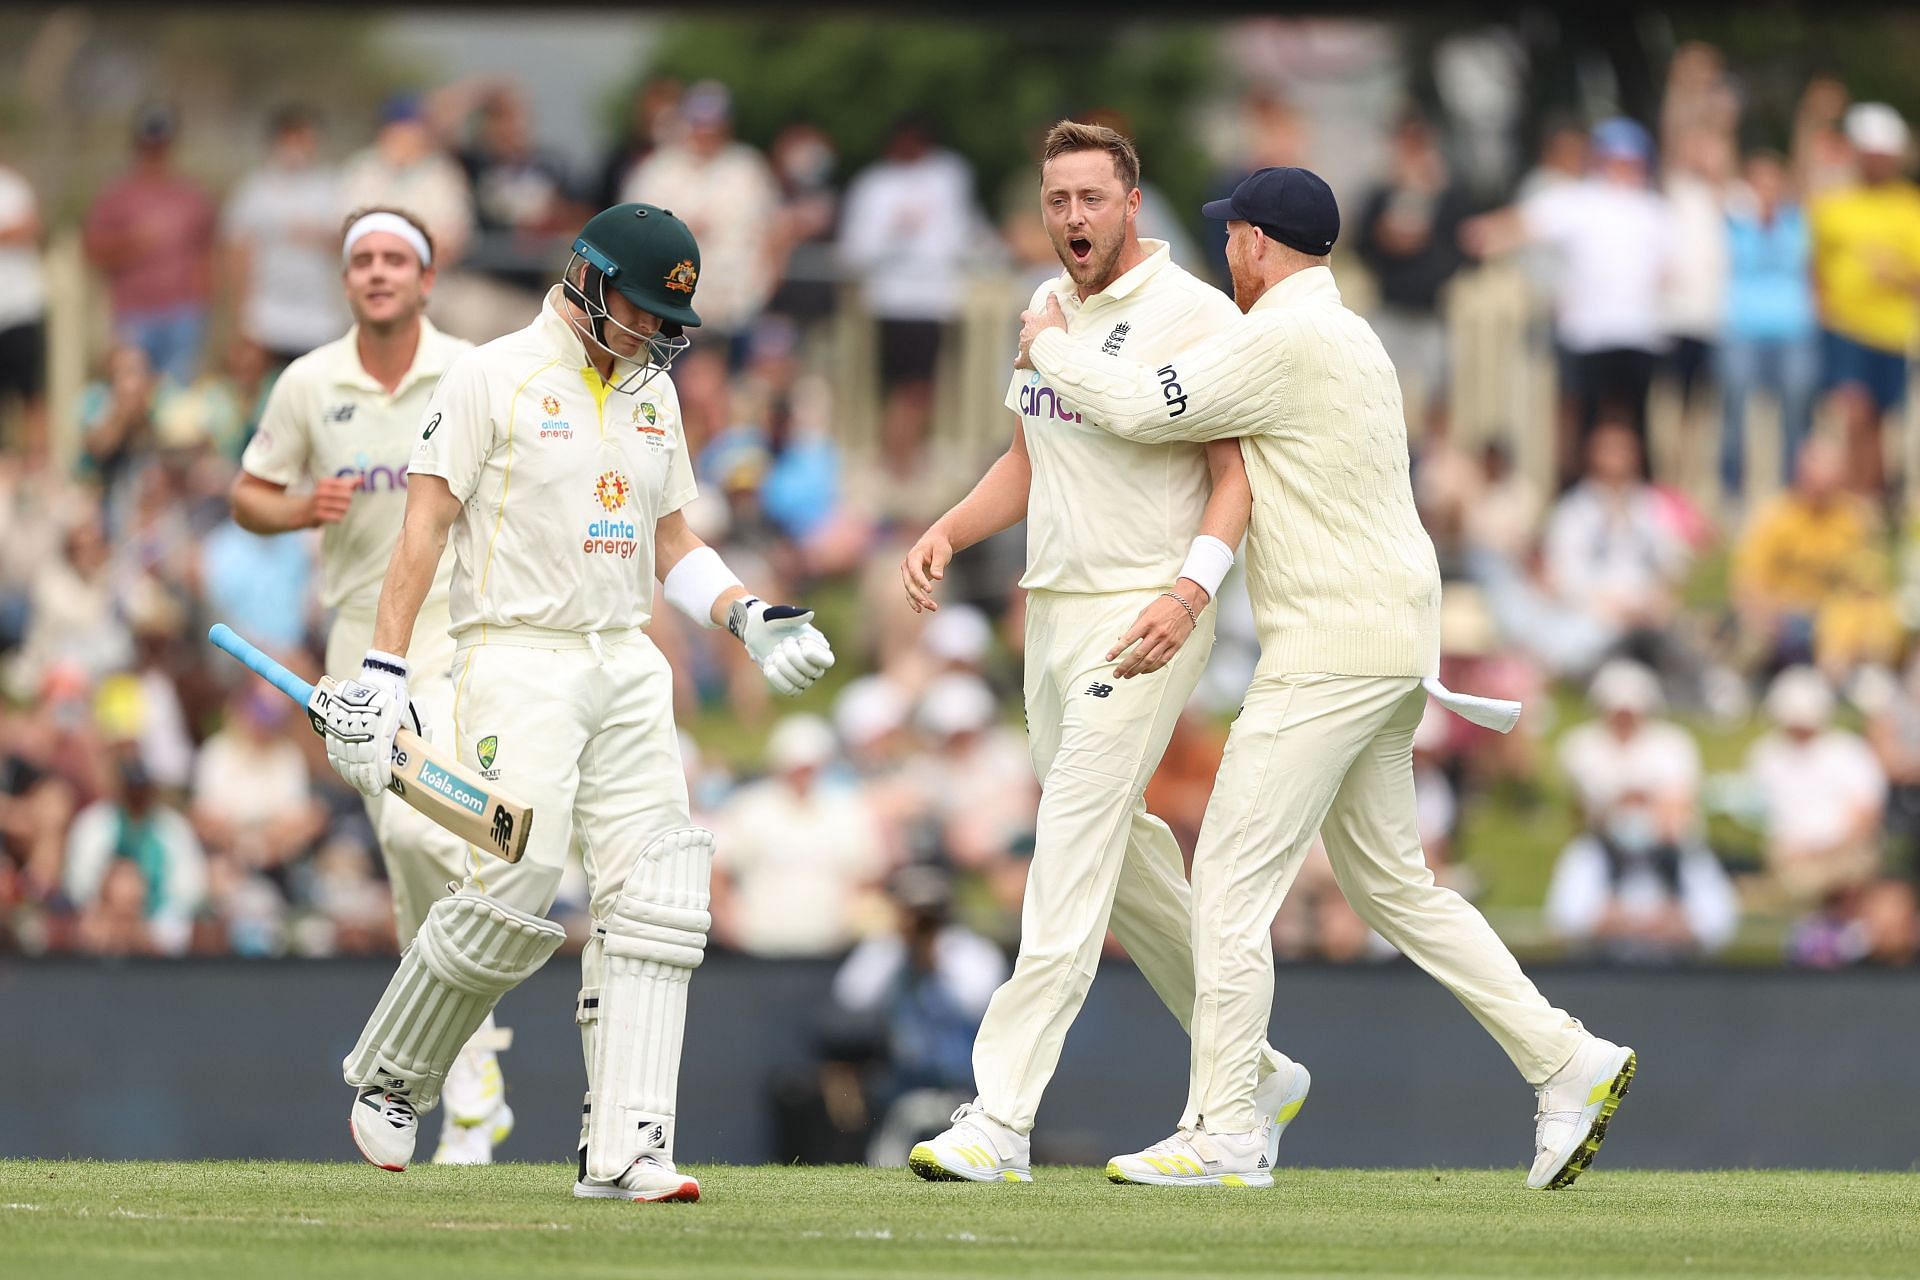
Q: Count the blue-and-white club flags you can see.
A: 0